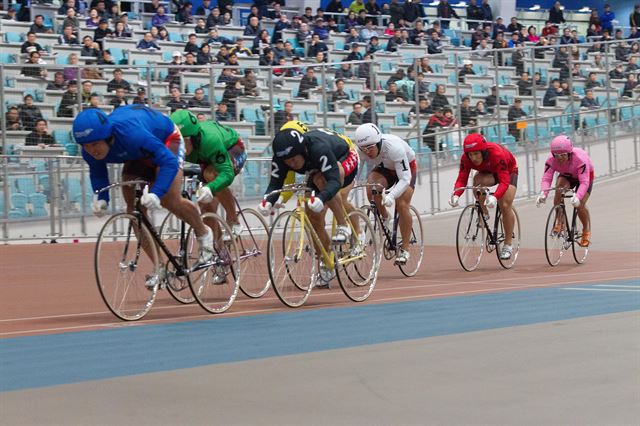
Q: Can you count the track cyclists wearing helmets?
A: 7